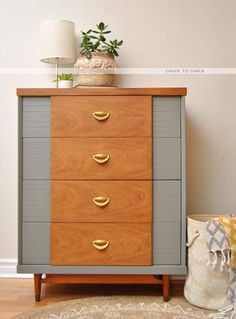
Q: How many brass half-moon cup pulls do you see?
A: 4